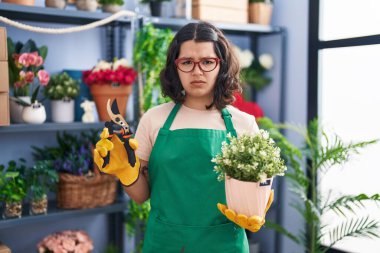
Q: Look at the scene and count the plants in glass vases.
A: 2